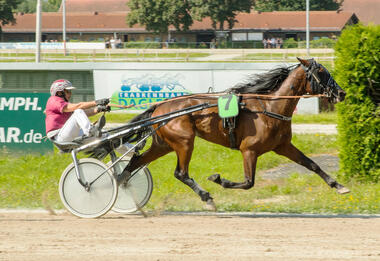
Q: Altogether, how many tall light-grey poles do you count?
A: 3